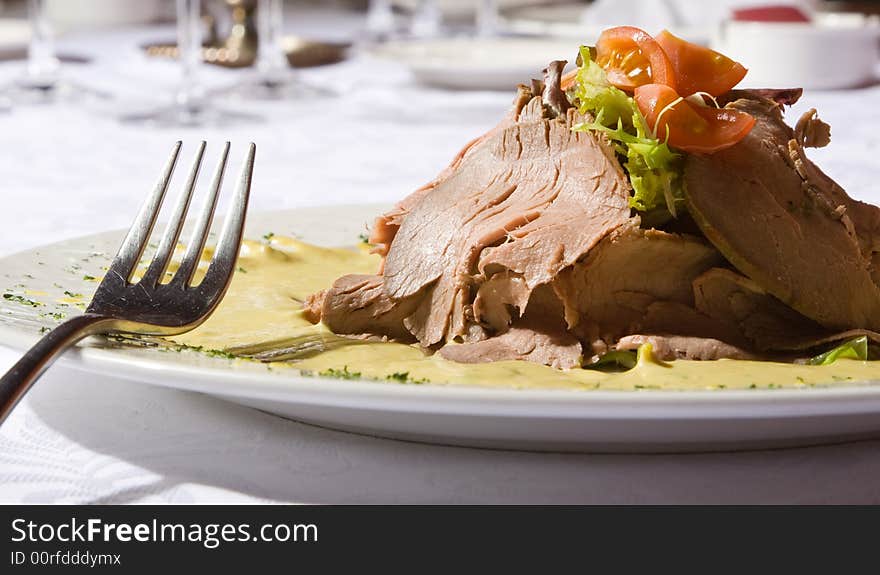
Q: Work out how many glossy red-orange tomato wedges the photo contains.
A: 3